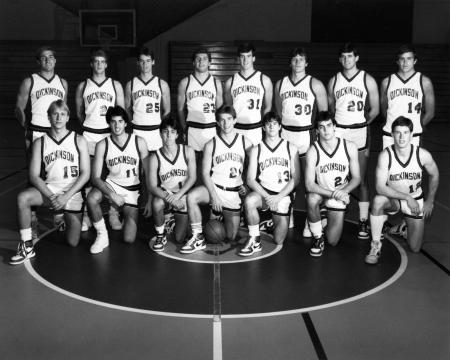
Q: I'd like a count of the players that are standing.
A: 8